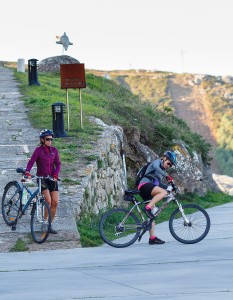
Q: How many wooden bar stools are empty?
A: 0